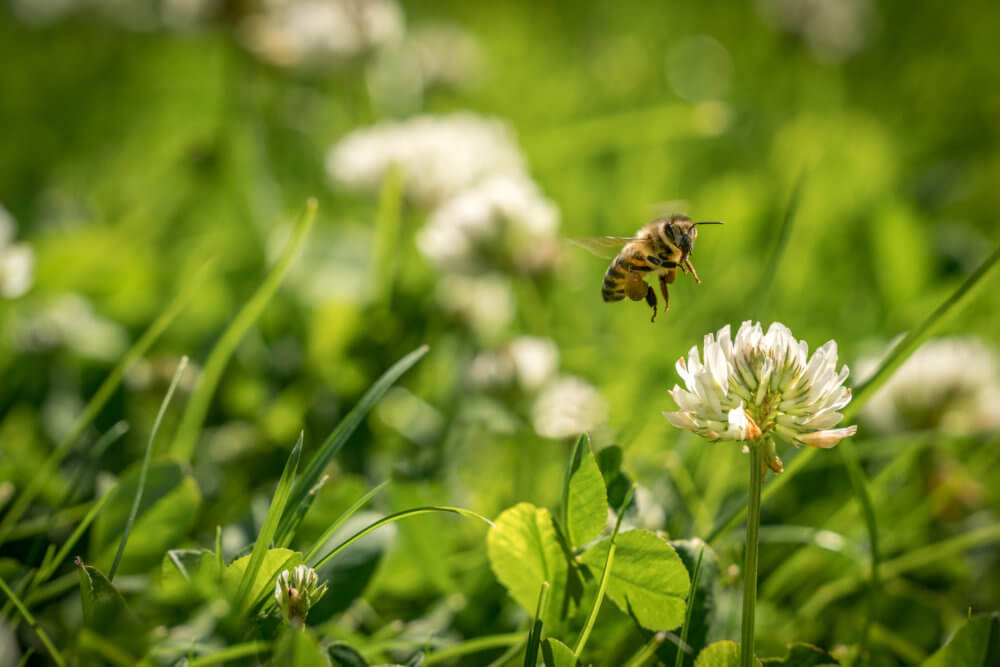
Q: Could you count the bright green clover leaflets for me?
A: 3